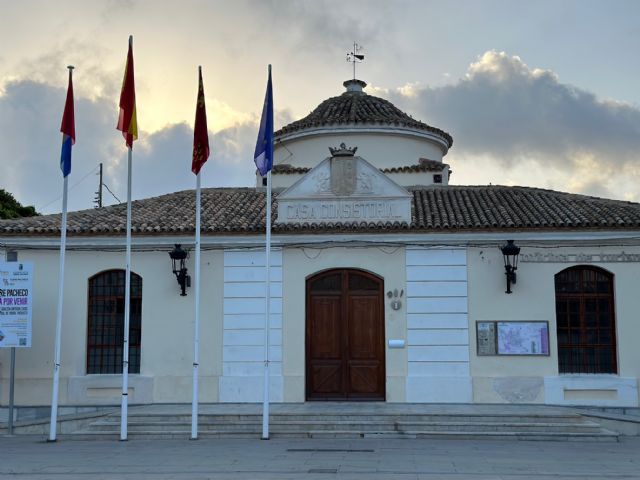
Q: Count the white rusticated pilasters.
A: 2